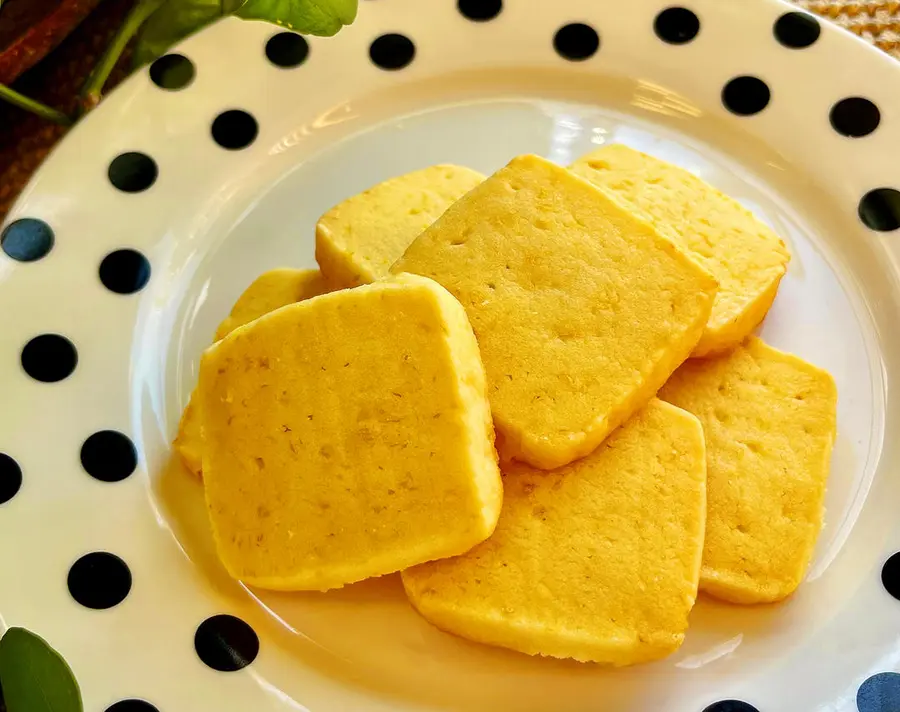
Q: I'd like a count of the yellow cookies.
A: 7